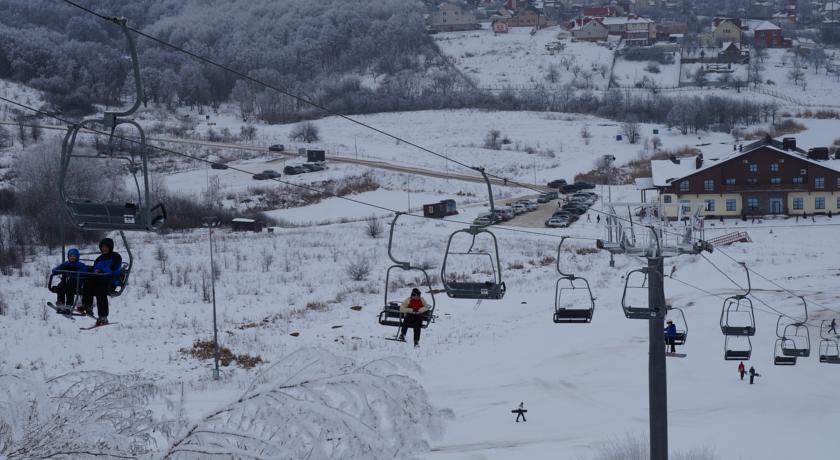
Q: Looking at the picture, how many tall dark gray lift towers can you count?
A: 1